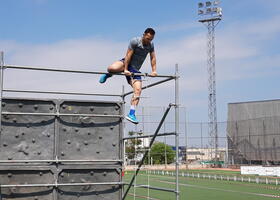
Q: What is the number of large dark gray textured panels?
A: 4